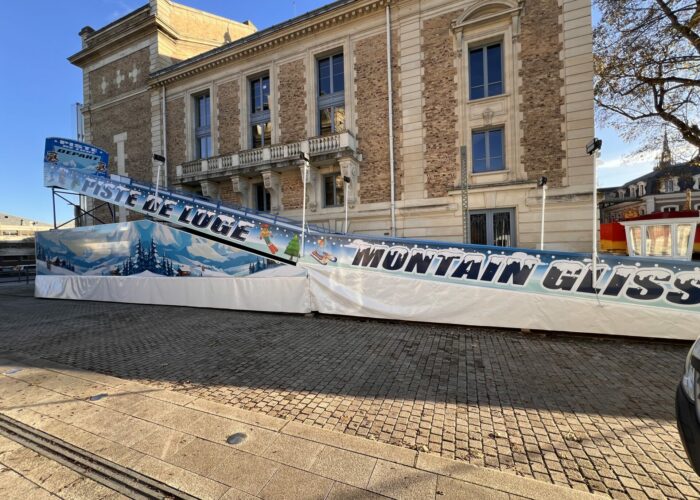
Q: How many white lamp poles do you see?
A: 5